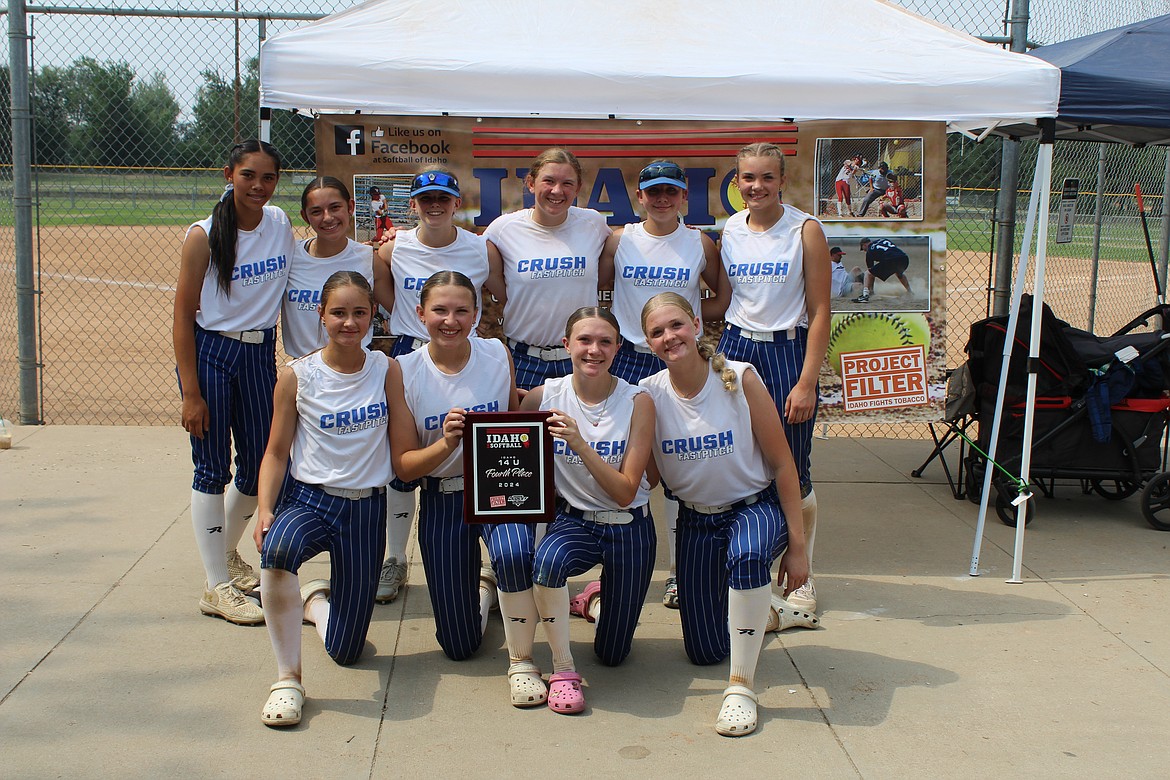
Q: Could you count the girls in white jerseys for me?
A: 10